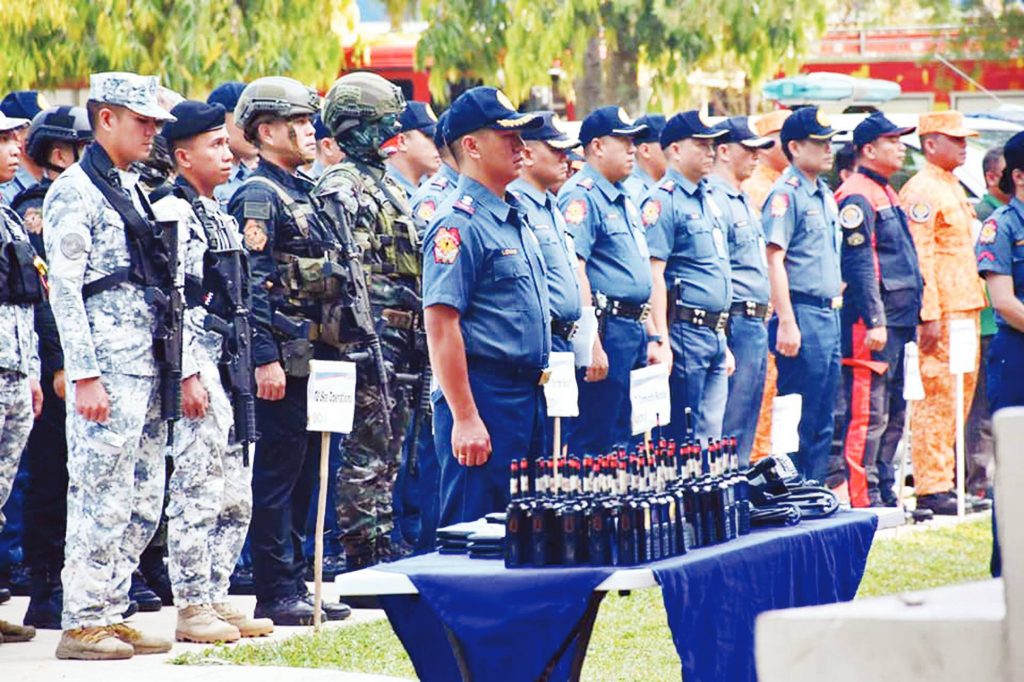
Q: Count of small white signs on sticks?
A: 6